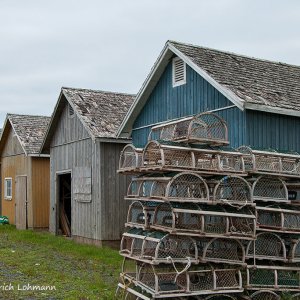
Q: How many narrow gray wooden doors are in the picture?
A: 1